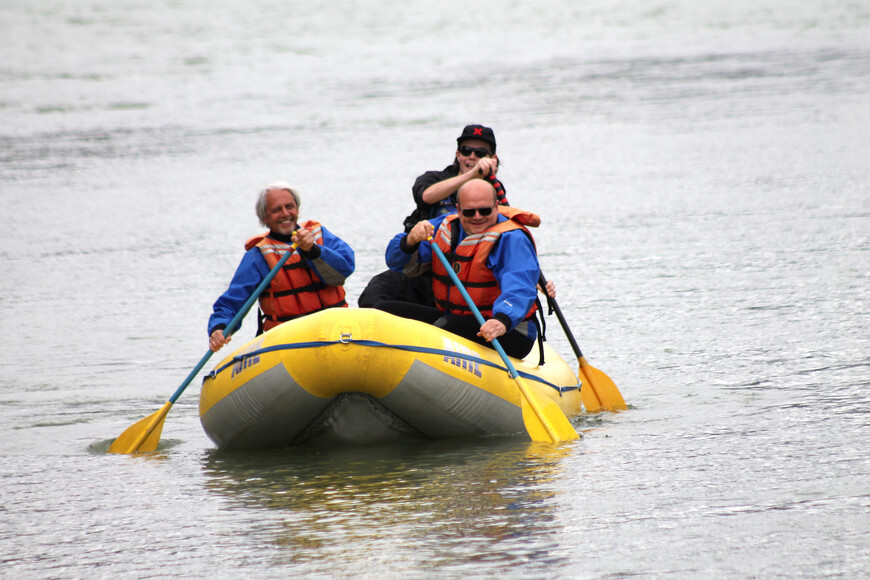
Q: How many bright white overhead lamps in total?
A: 0